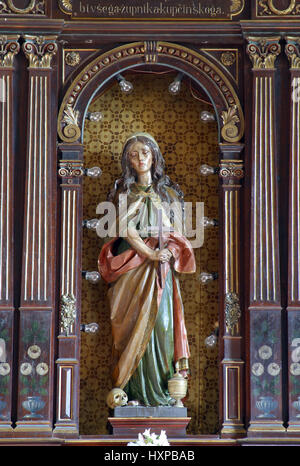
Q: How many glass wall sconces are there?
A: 12